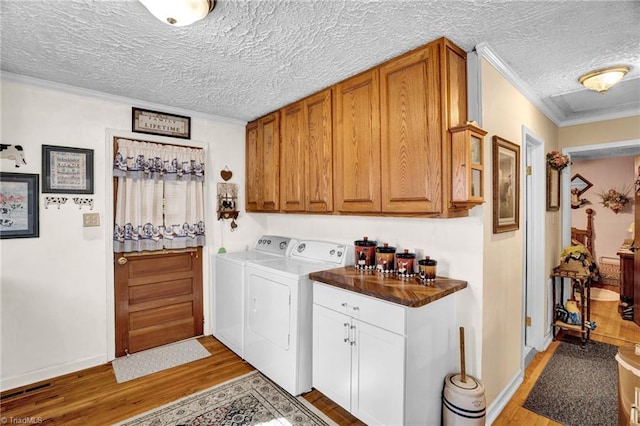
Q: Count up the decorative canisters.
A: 4